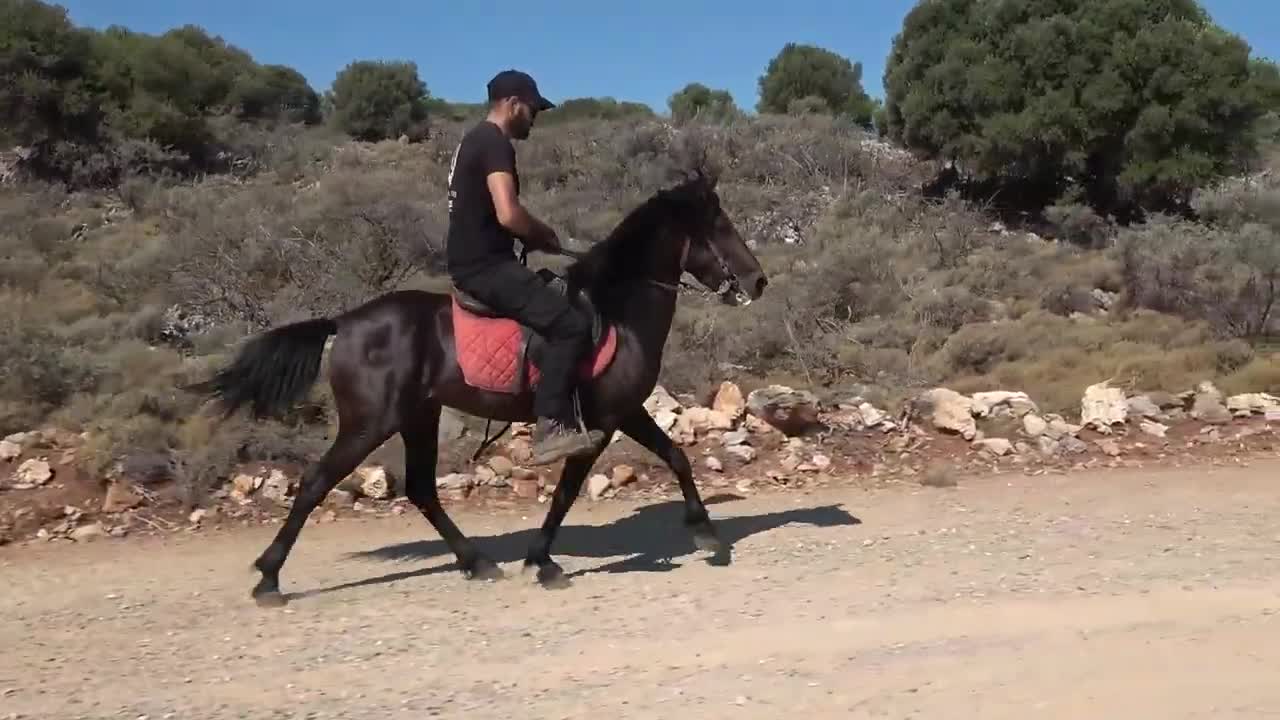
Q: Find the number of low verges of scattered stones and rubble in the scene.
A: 1